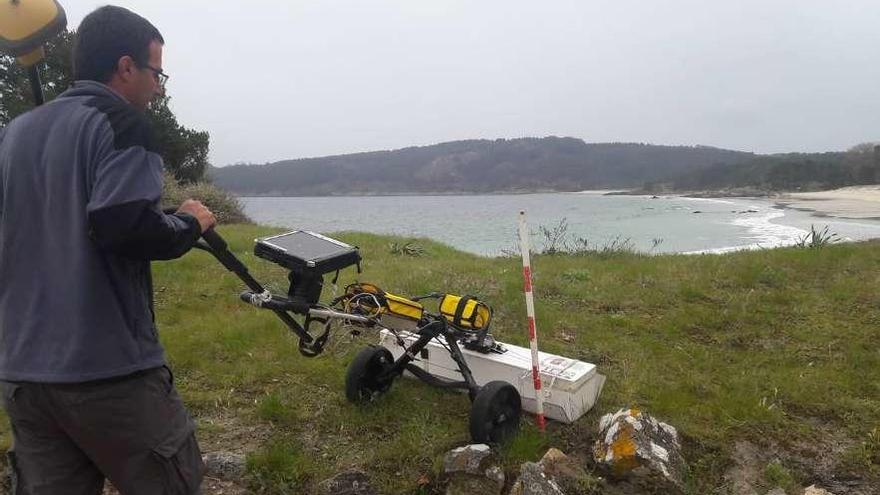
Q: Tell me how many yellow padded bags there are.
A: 2